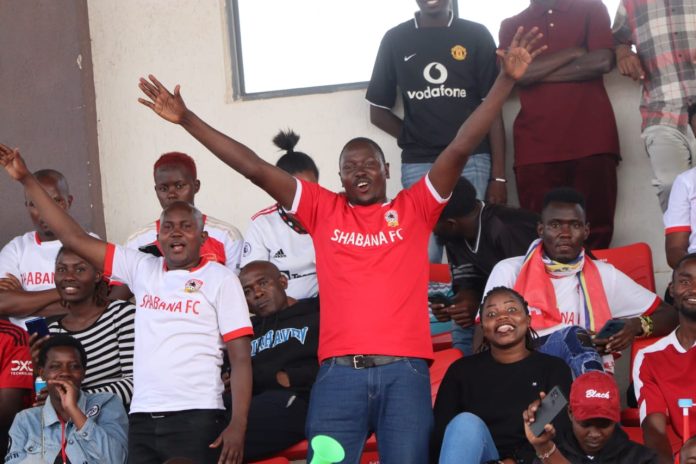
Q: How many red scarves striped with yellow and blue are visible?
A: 1